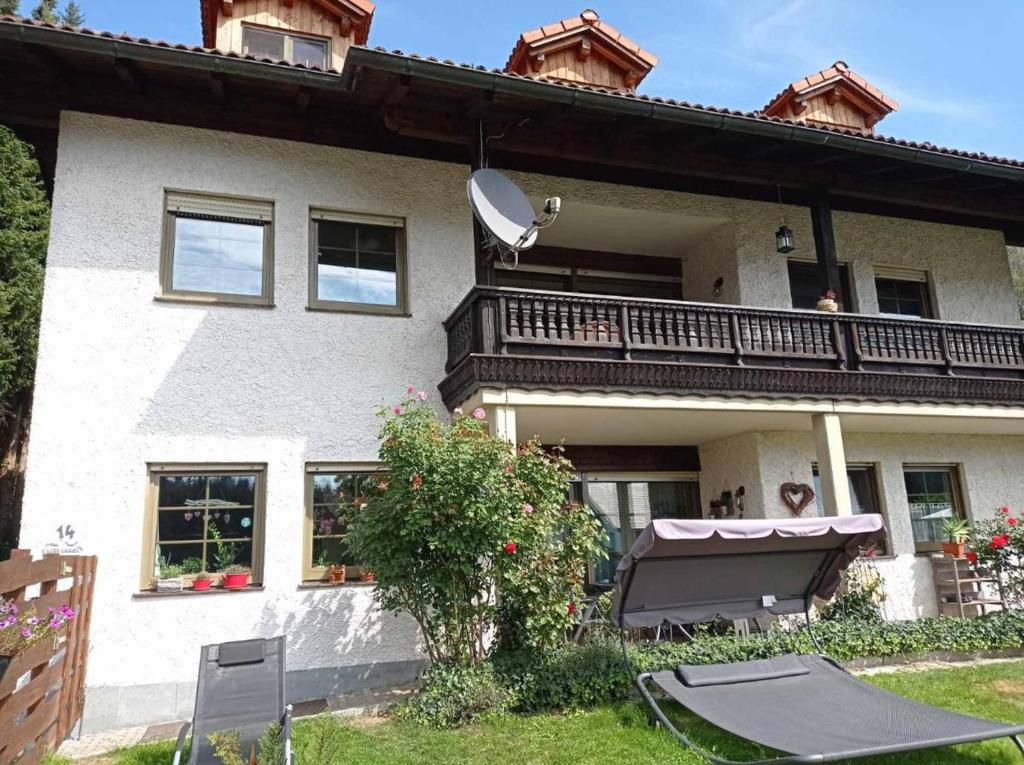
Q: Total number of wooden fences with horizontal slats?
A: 1